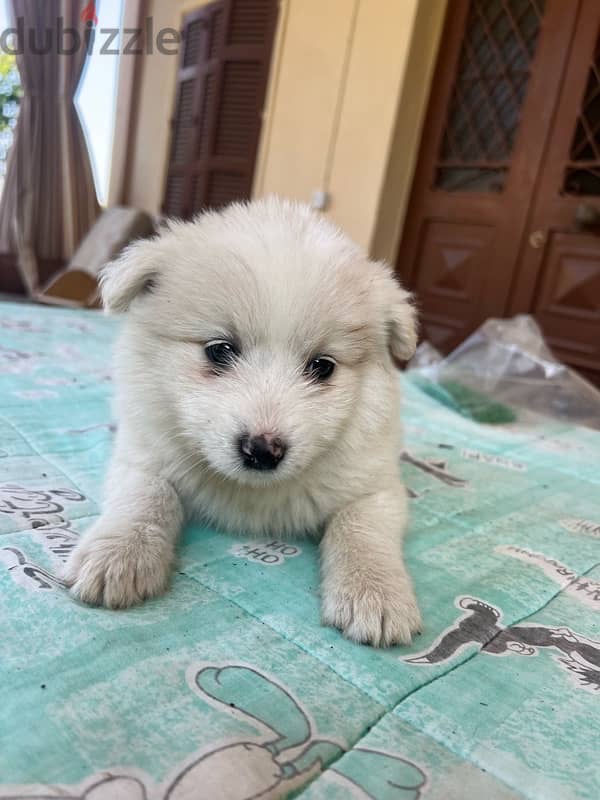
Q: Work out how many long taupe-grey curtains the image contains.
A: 1